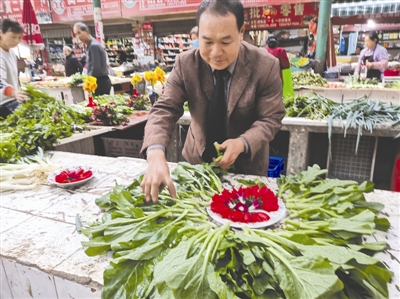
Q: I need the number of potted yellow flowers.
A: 4